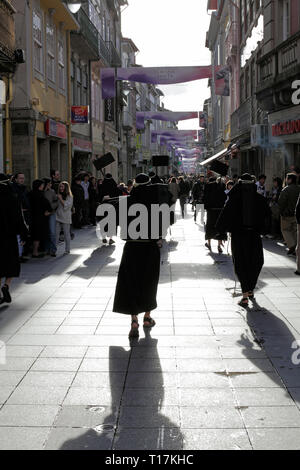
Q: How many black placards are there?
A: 3